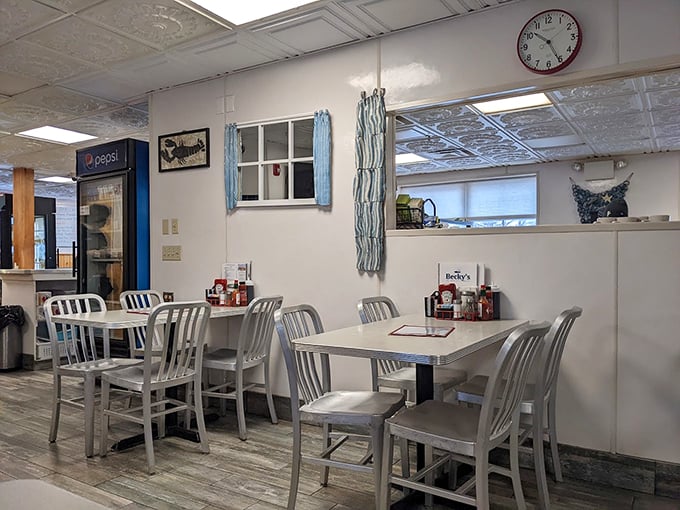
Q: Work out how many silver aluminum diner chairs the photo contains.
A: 8